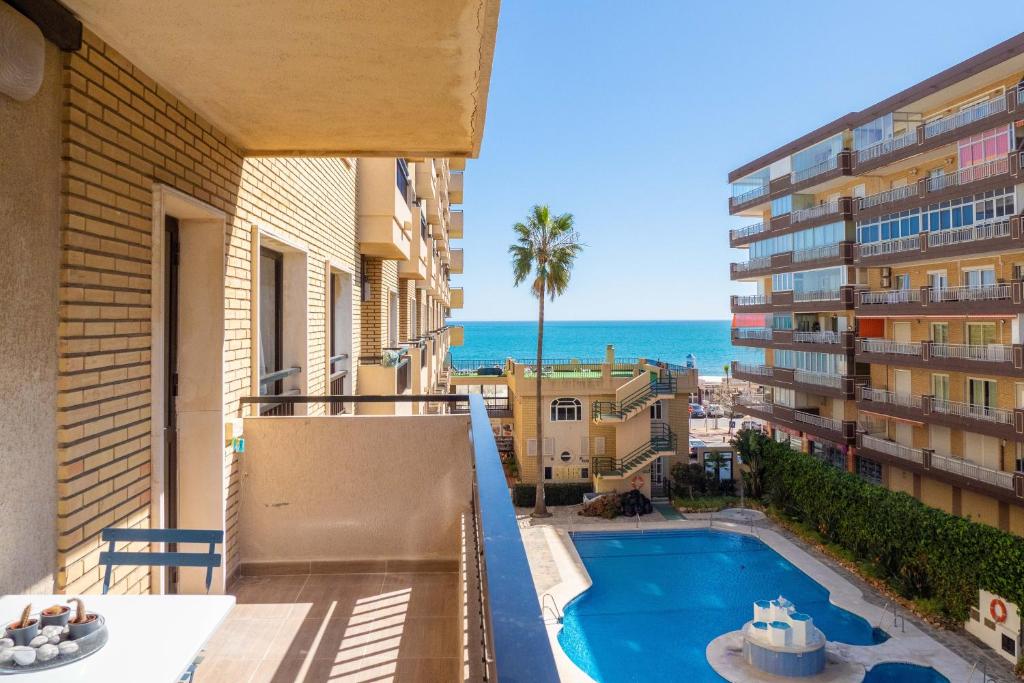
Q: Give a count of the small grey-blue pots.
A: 3